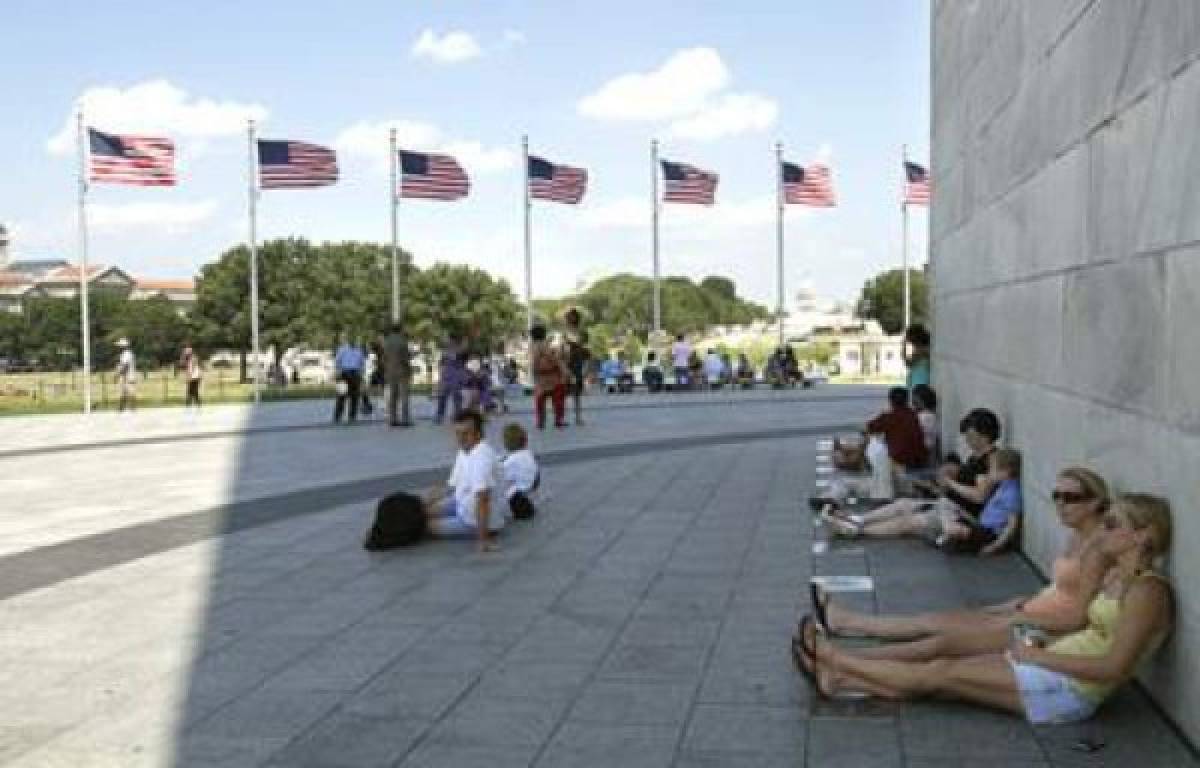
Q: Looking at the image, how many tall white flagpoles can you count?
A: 7